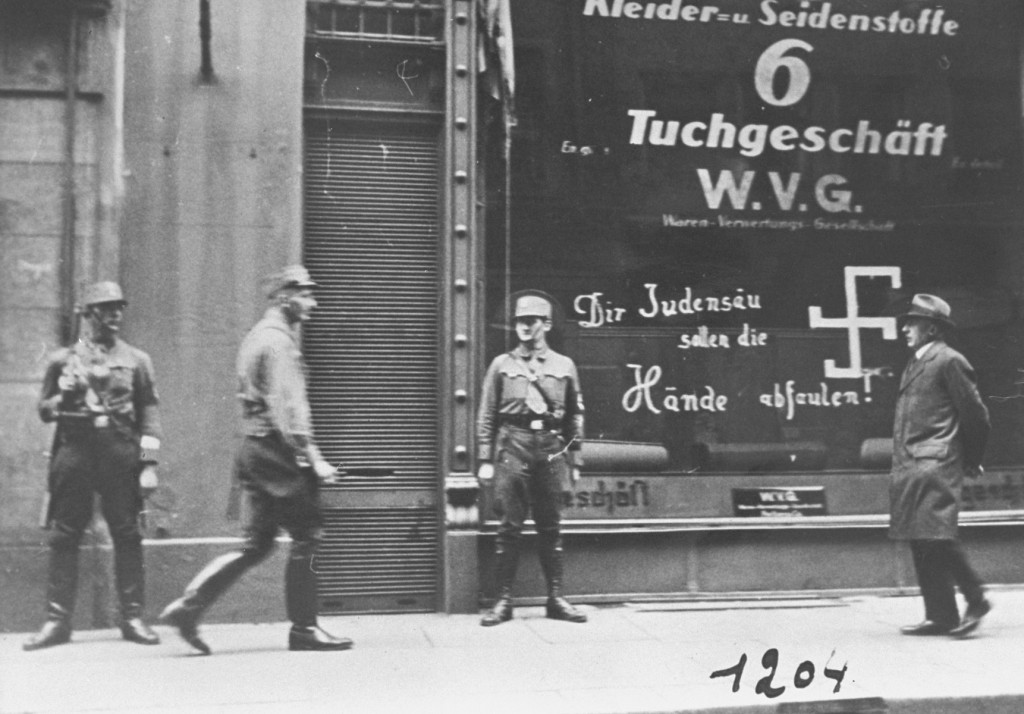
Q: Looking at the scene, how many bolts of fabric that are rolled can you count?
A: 3